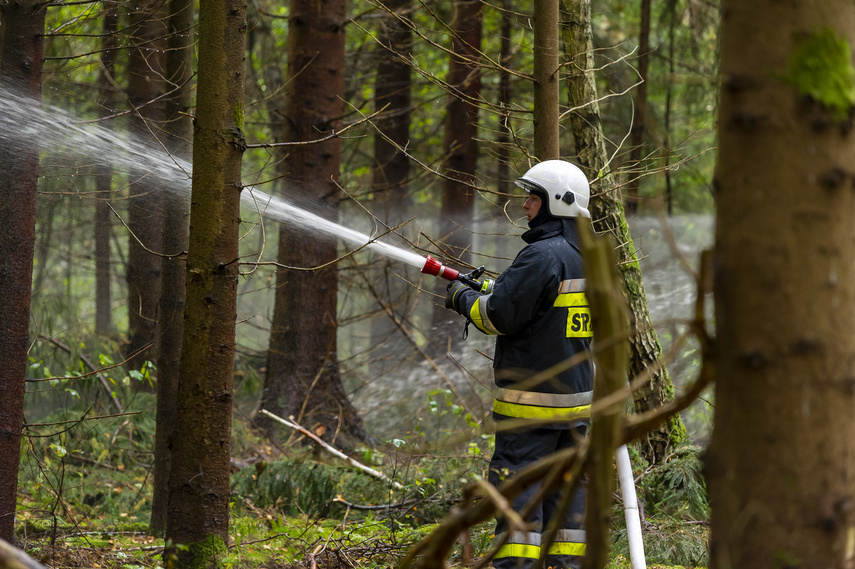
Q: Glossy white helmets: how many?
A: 1